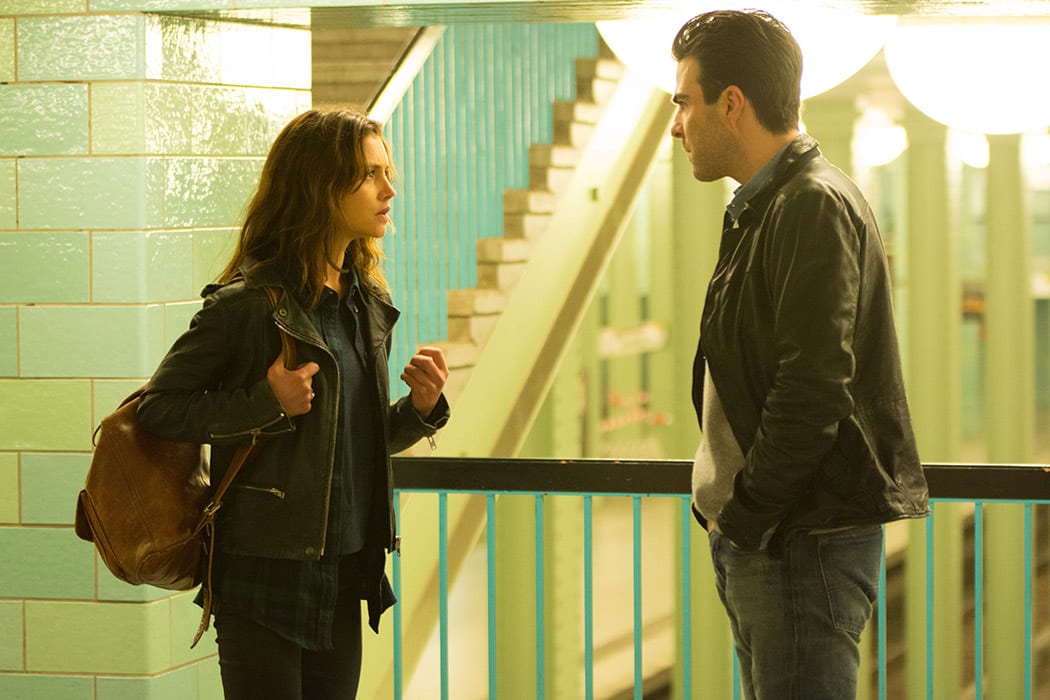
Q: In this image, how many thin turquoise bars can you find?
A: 12